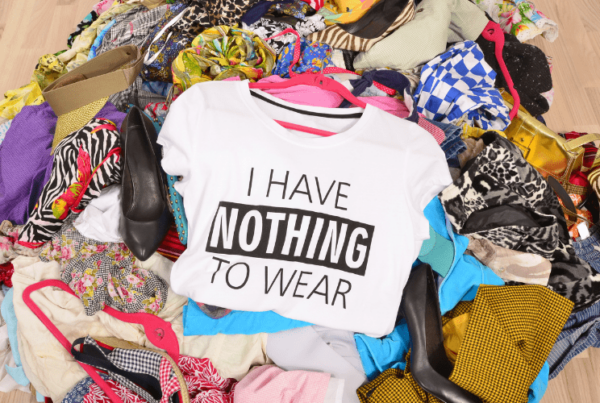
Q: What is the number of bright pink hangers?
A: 3